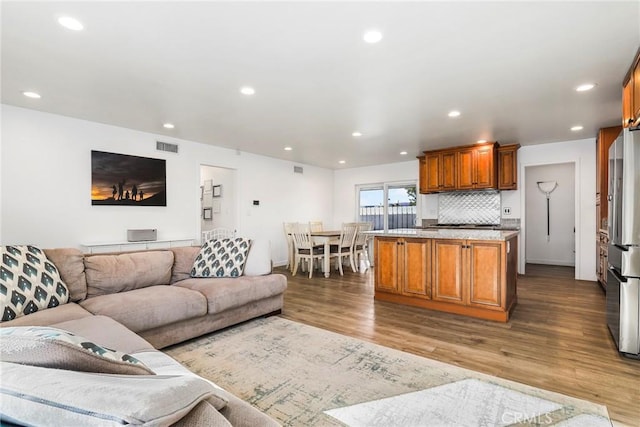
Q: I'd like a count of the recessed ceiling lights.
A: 13